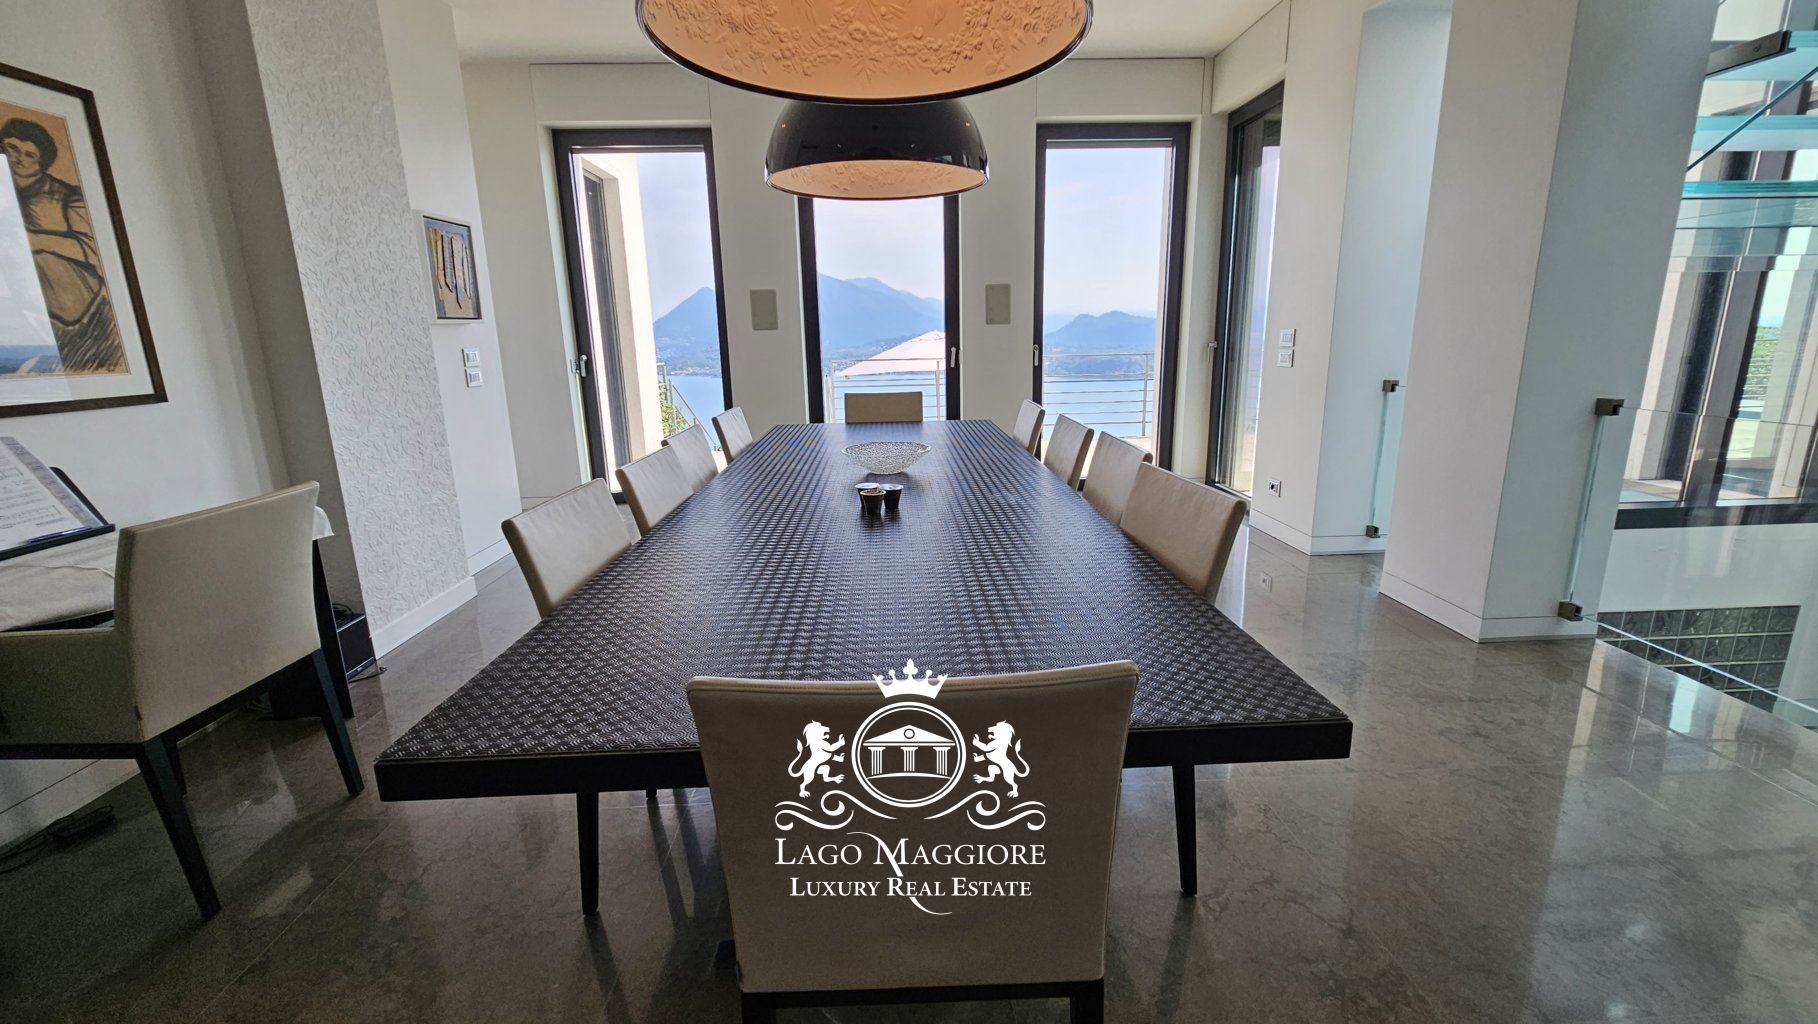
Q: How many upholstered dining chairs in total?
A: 11